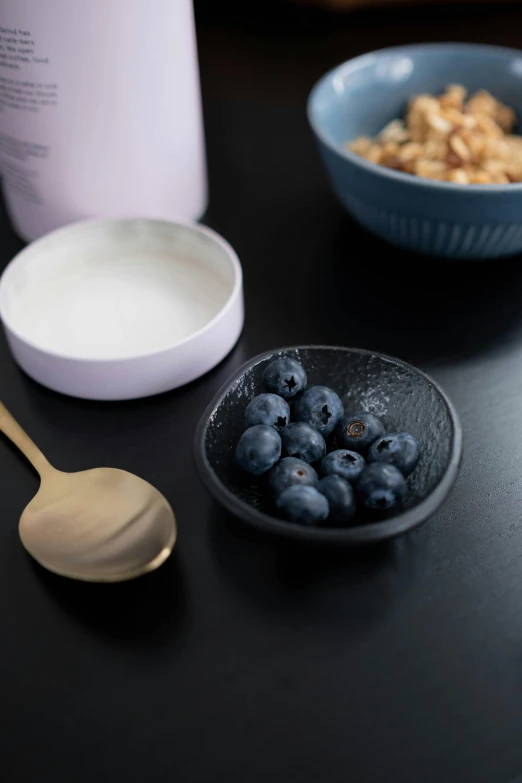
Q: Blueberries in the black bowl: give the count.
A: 12